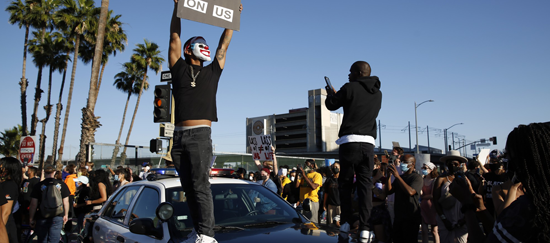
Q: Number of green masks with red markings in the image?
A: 0